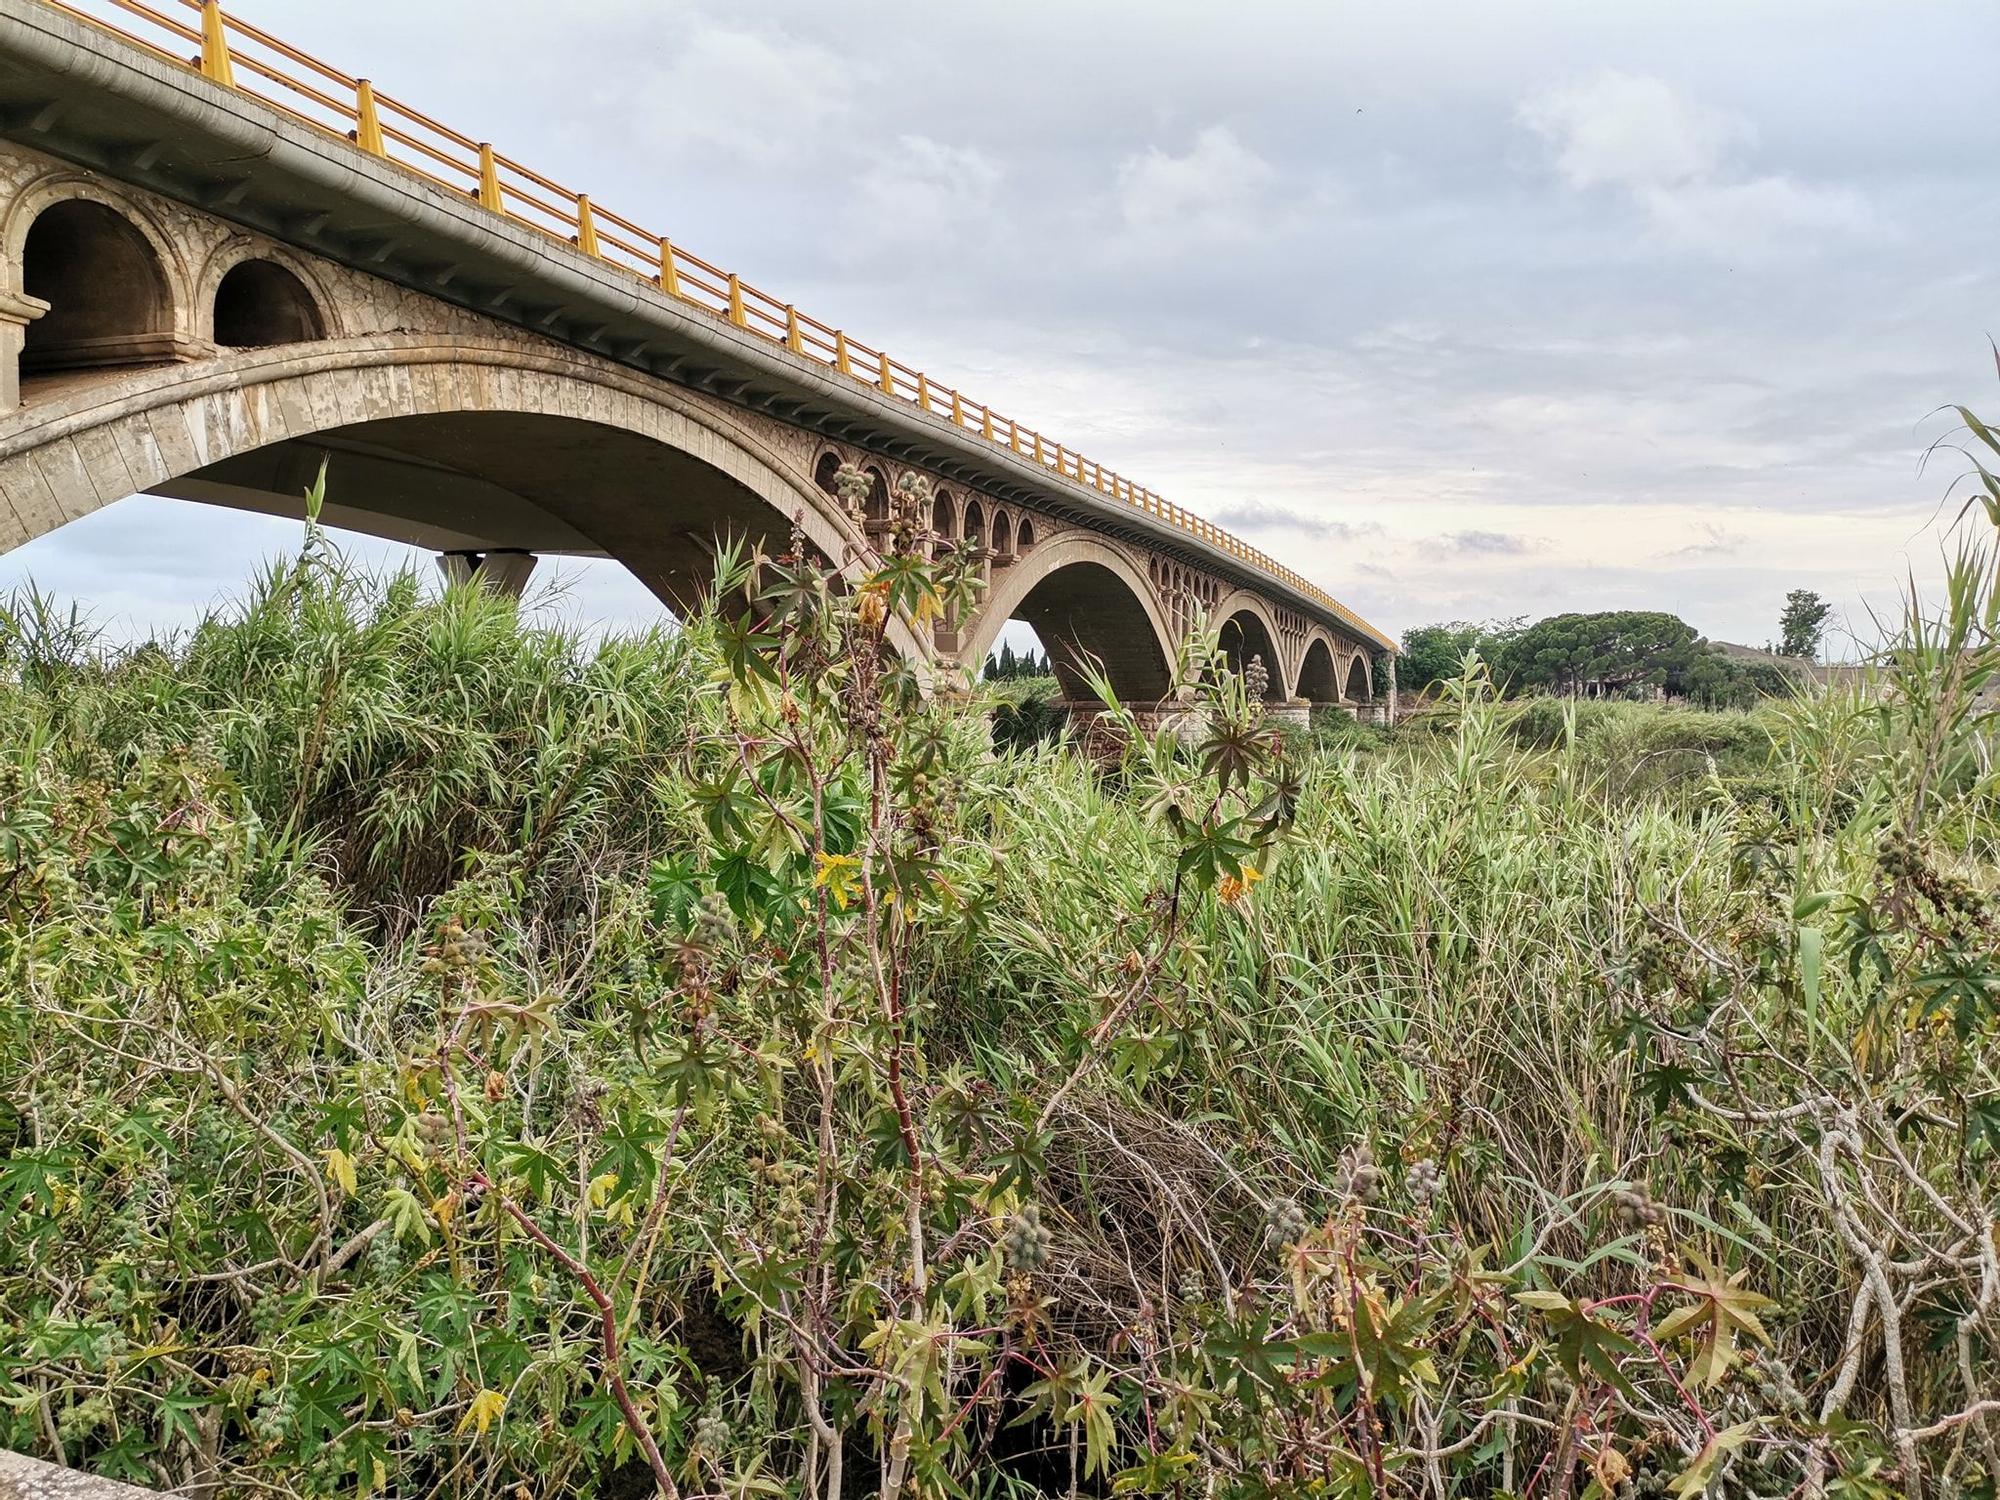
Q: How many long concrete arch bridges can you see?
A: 1